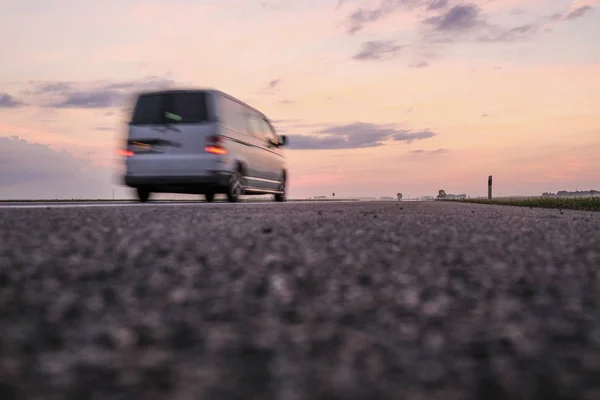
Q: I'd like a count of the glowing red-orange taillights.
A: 2